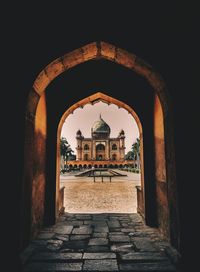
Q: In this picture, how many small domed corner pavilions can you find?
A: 2